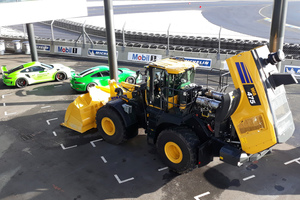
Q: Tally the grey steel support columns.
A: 3